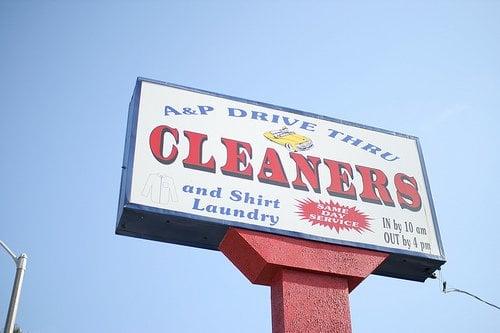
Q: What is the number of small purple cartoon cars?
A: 0